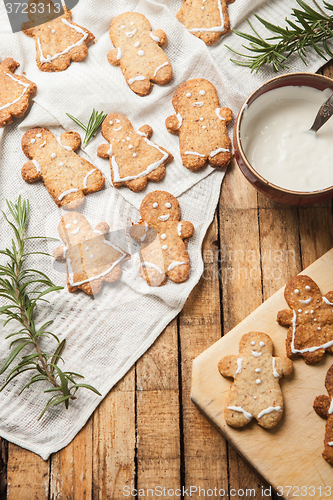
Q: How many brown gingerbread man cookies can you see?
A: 12